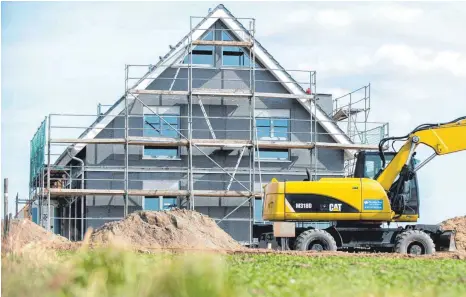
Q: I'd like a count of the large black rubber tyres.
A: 2